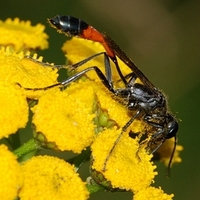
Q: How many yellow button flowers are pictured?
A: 11